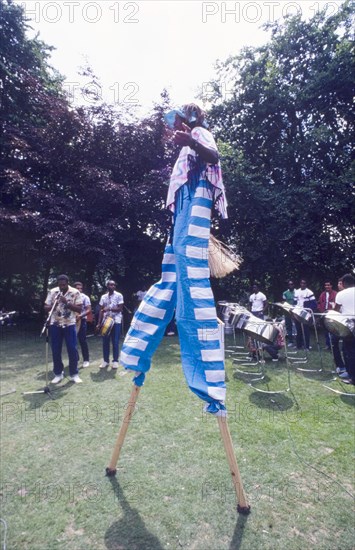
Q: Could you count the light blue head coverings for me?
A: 1